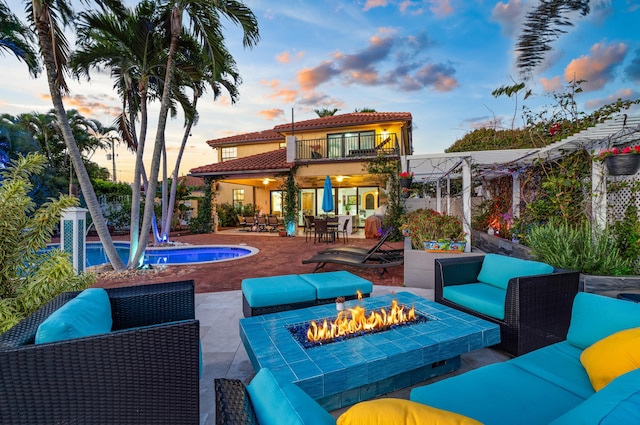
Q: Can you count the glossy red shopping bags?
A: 0